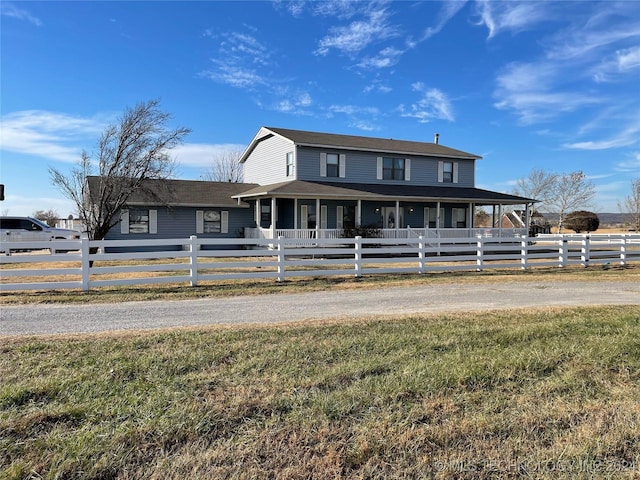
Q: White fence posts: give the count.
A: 10